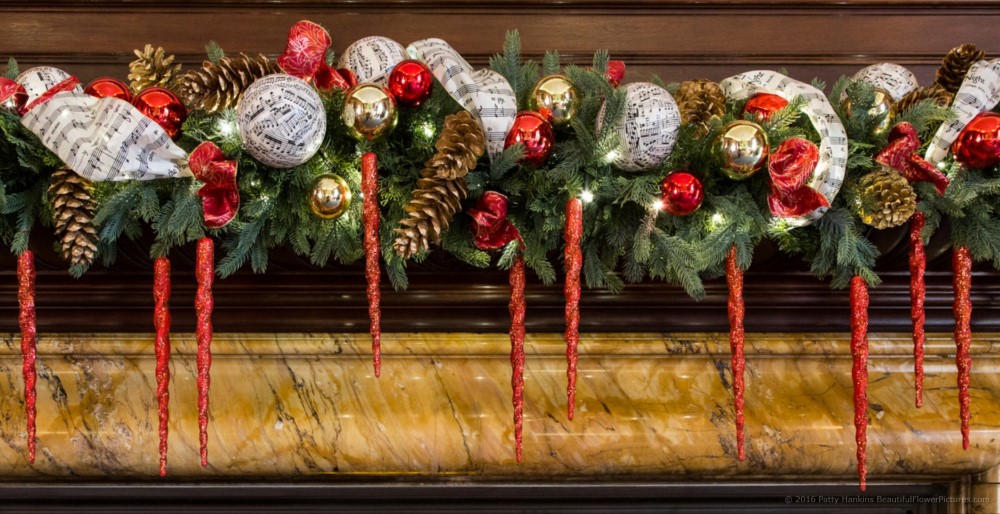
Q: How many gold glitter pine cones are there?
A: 2